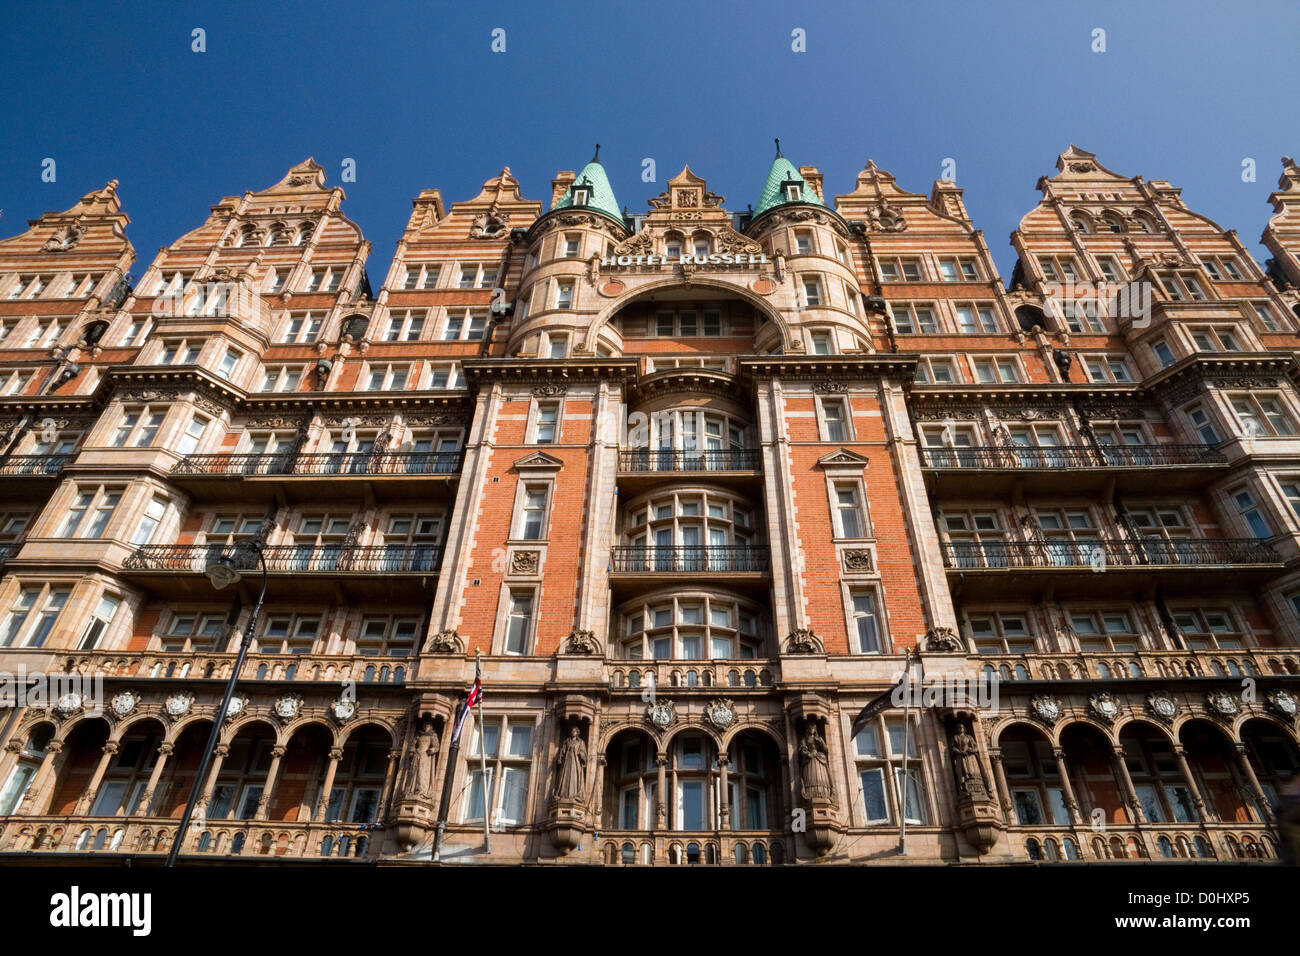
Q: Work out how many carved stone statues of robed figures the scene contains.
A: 4